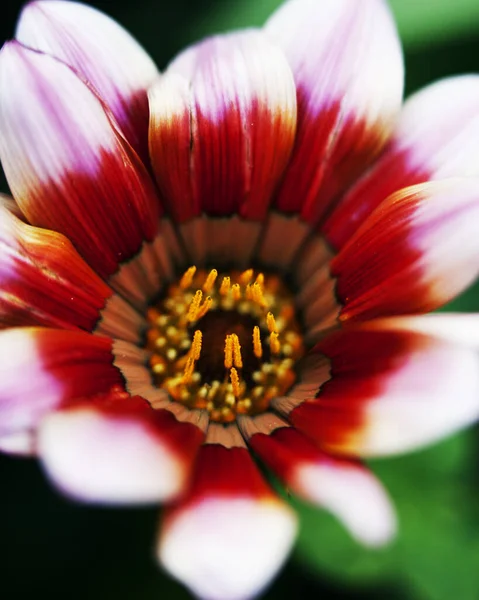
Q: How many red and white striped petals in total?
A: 12